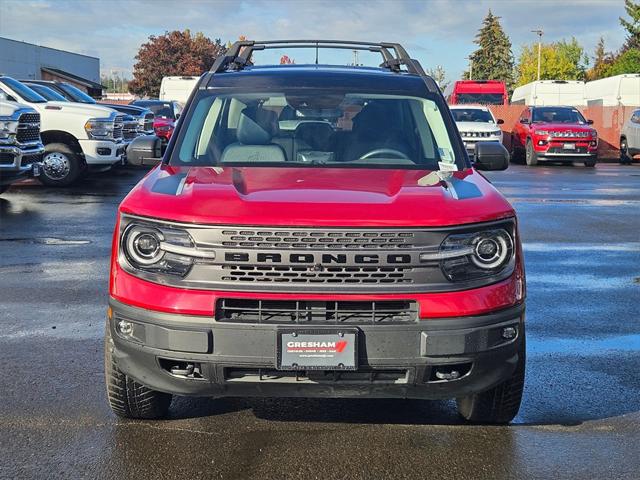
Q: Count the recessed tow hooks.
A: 2